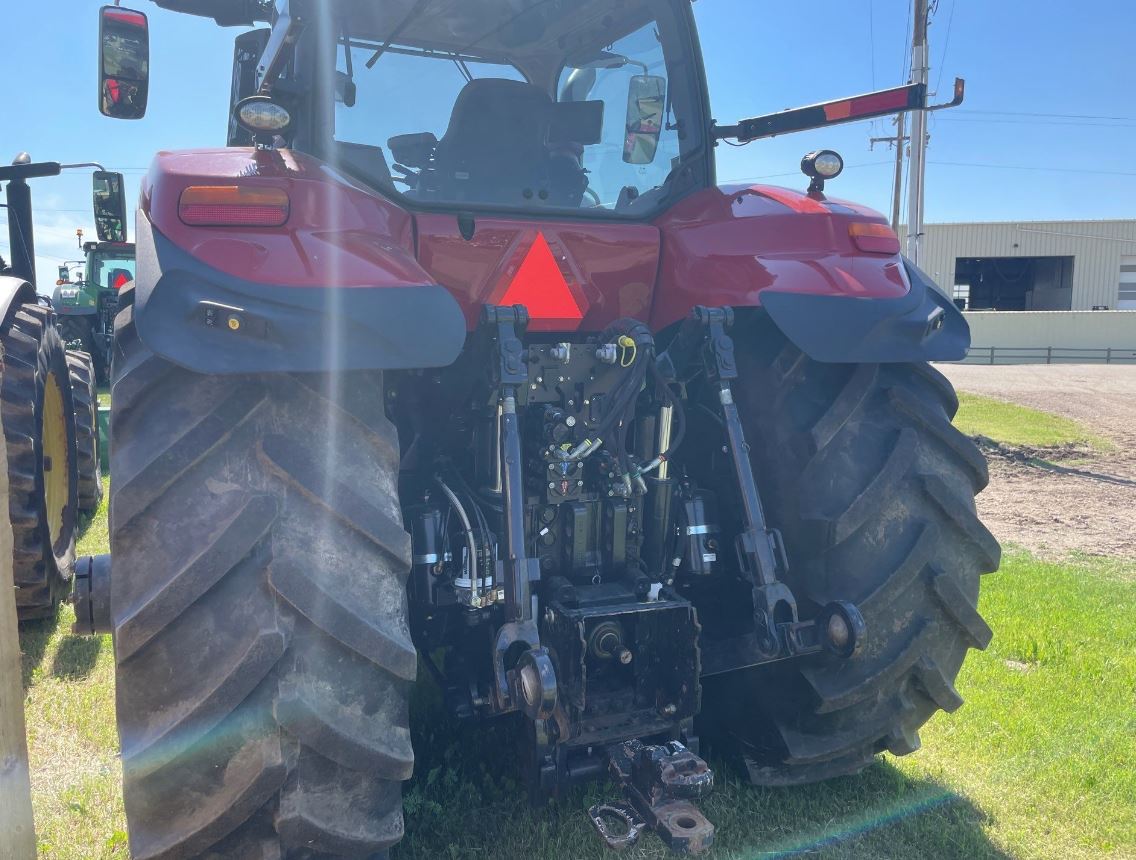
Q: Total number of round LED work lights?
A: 2